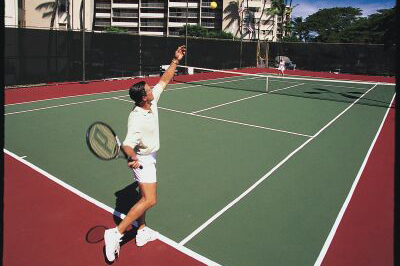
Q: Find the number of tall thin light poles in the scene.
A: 3